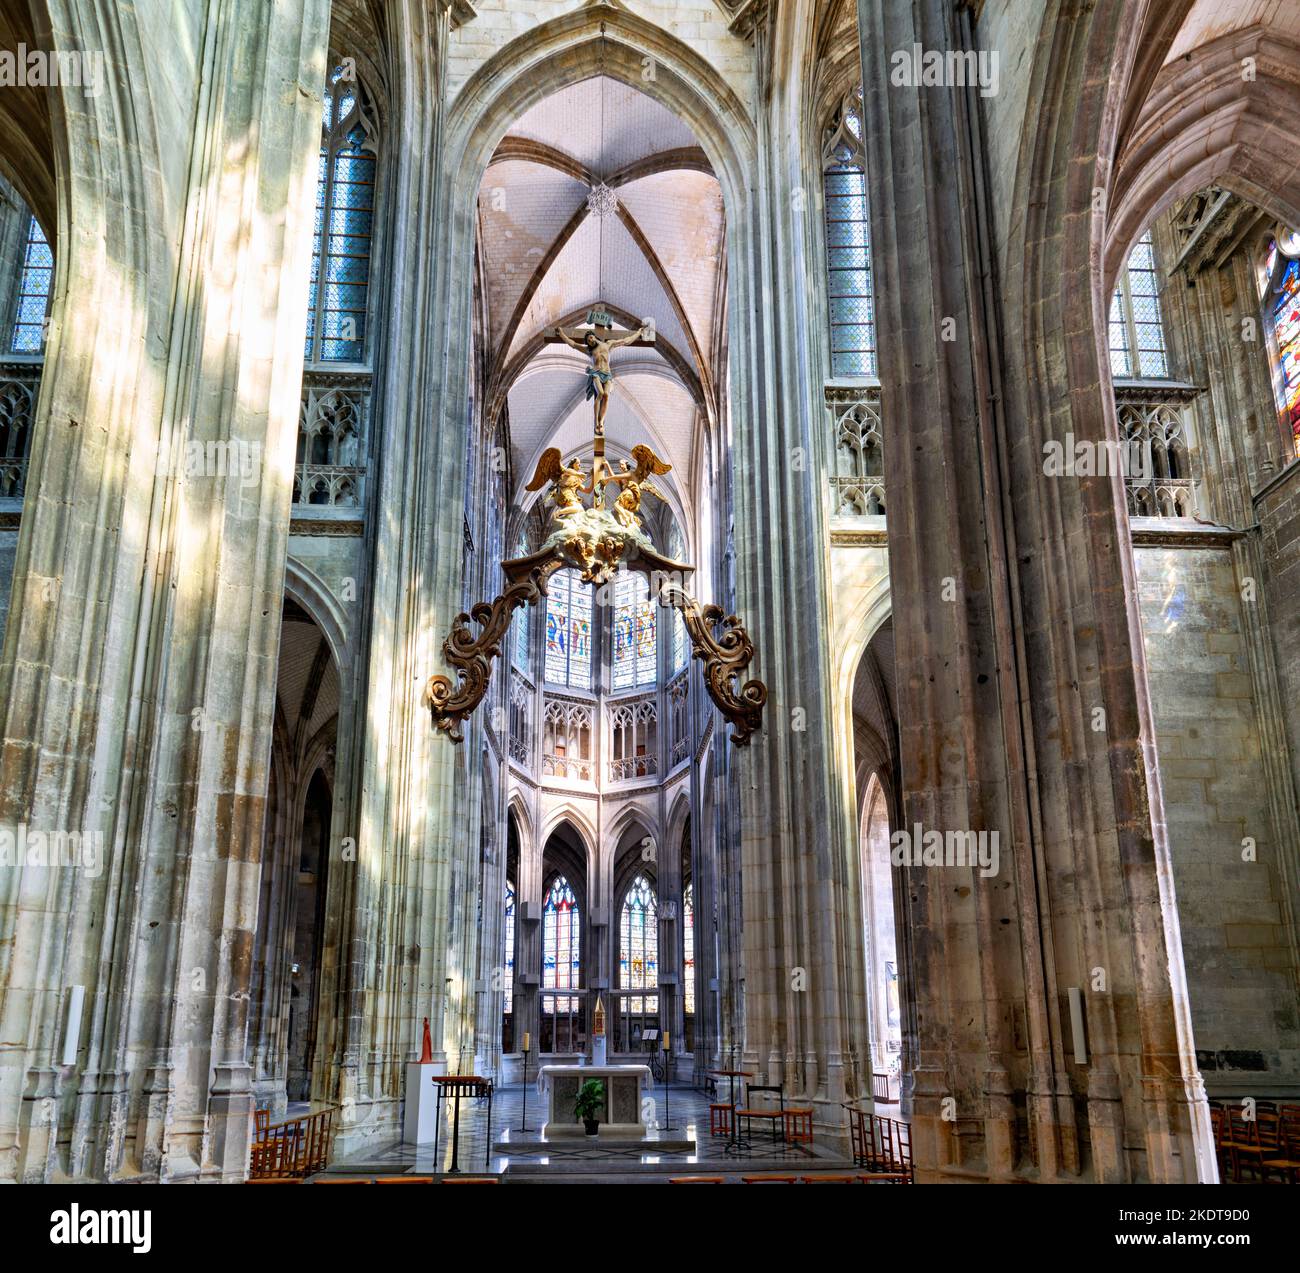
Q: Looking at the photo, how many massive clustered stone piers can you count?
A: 4